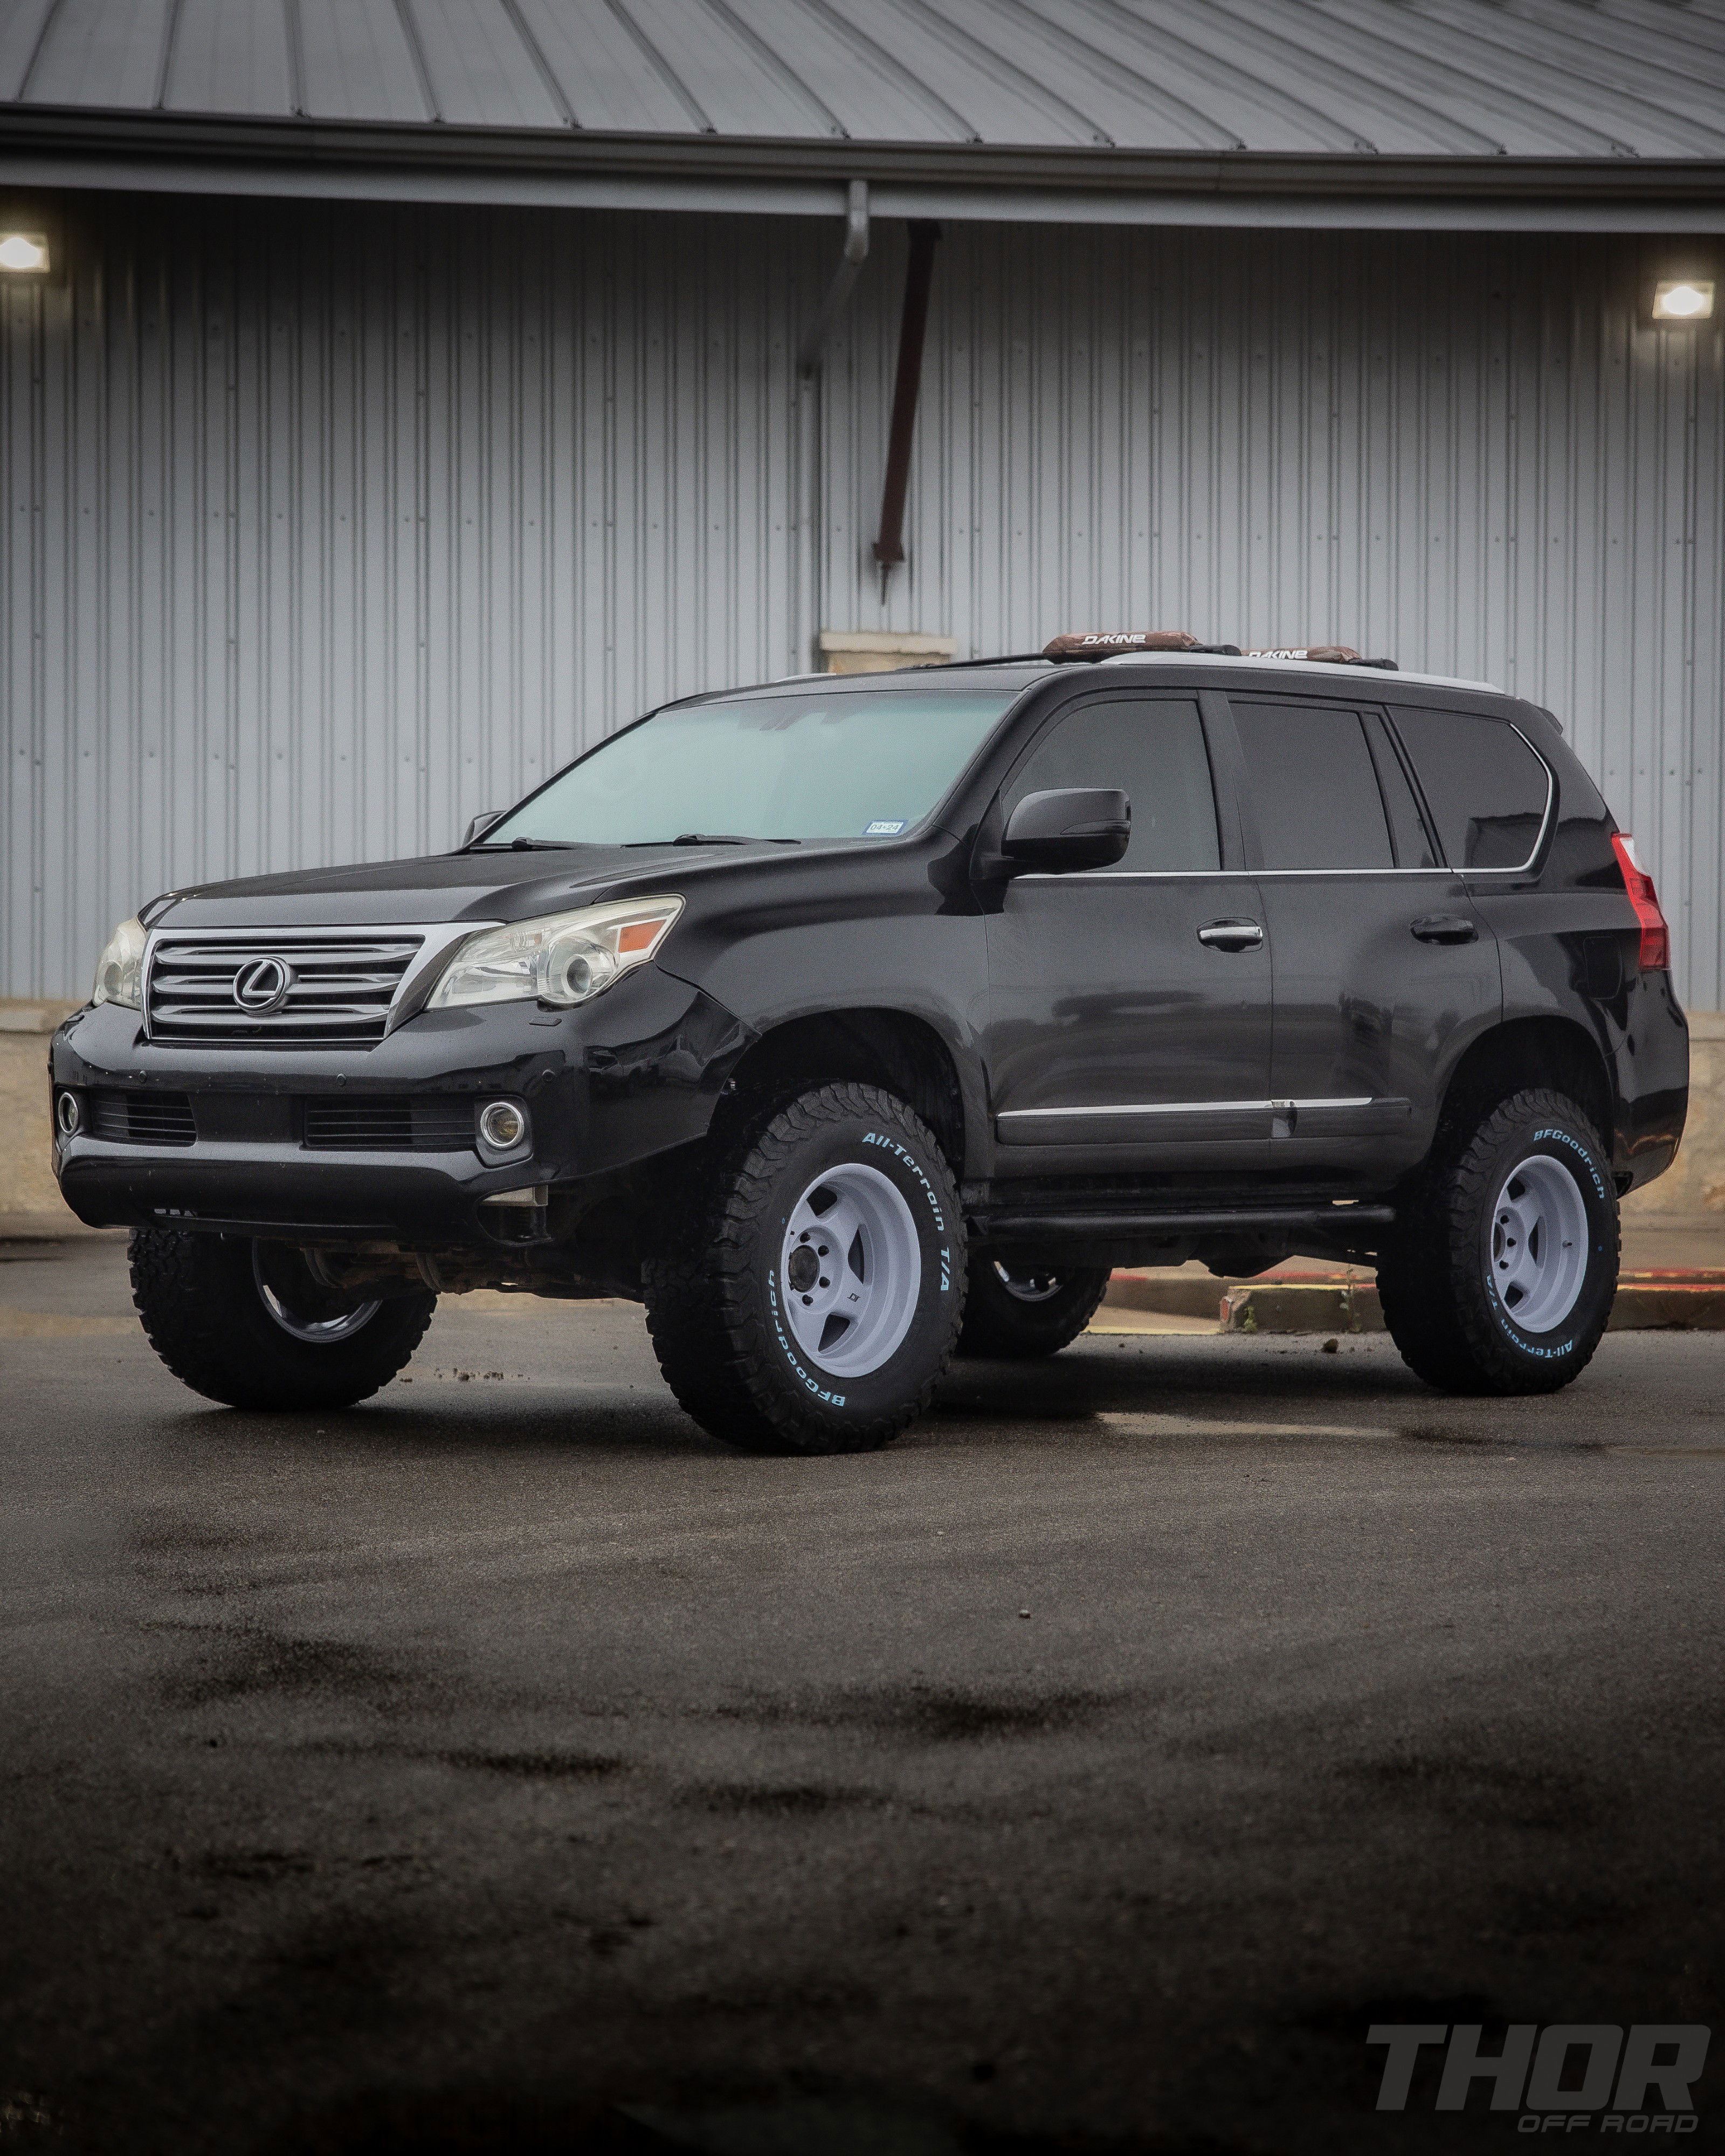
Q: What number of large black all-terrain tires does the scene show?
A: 4